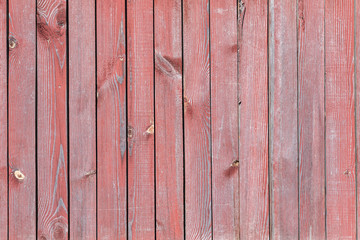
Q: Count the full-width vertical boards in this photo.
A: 12